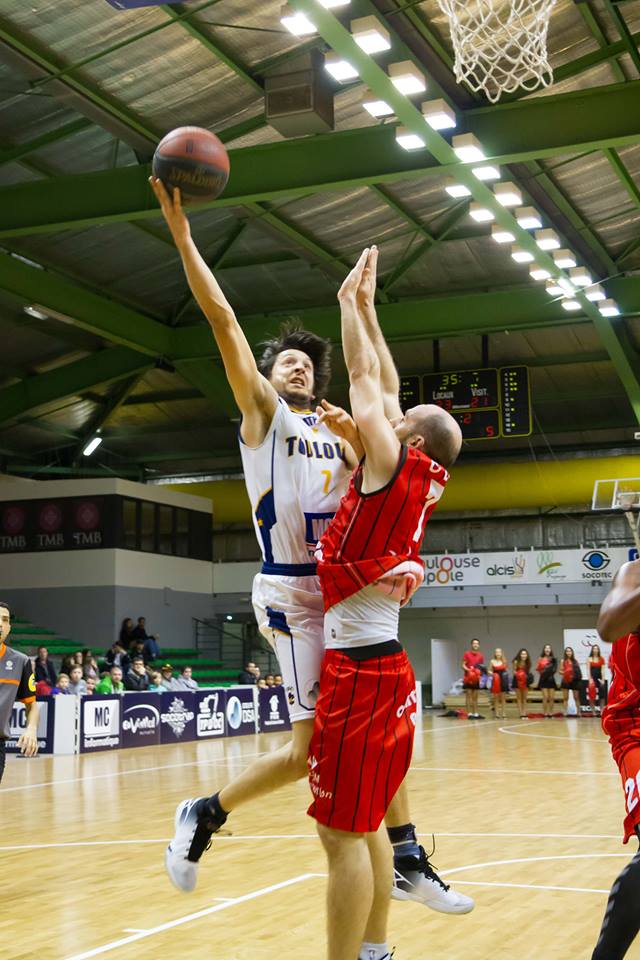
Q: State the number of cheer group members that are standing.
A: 6